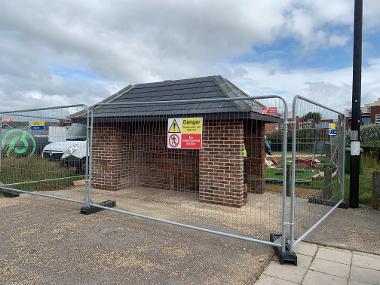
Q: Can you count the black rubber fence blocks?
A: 4